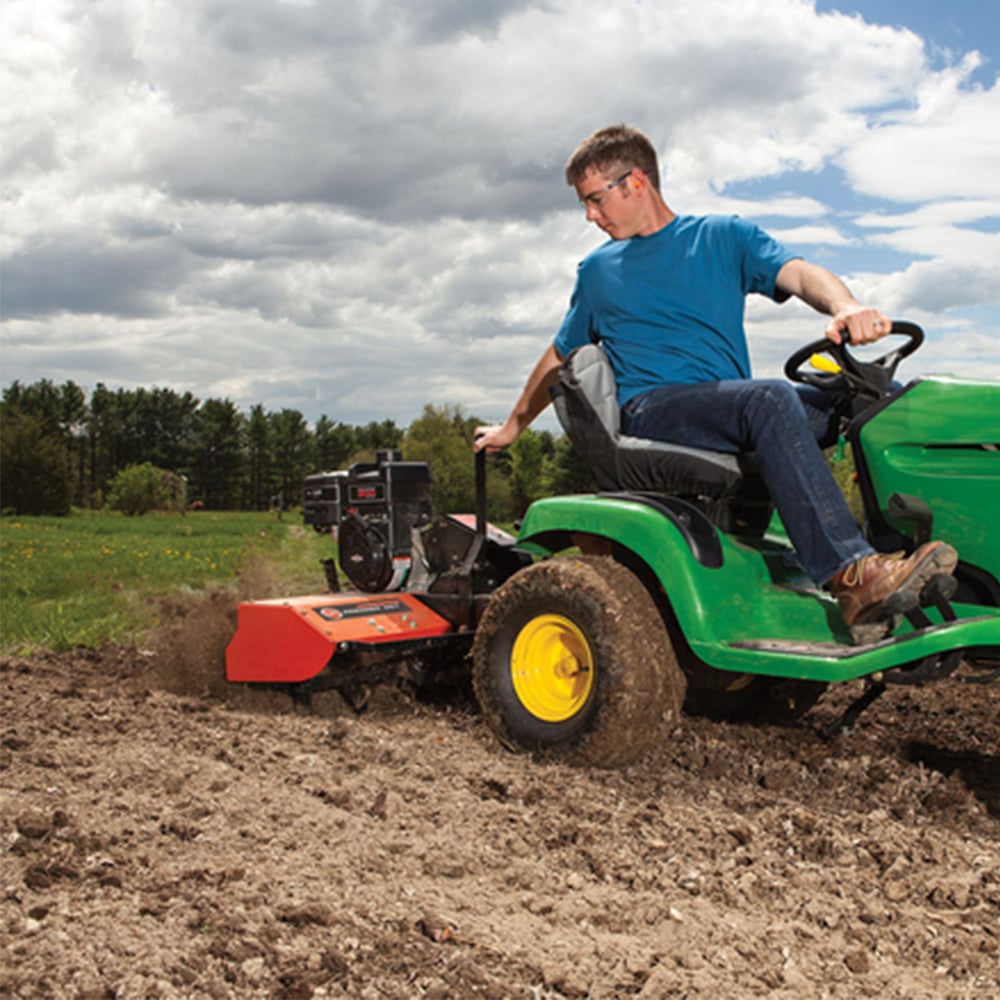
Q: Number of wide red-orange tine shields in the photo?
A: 1